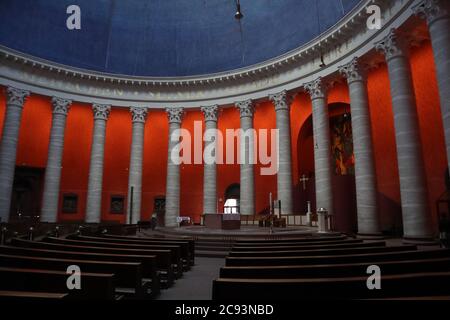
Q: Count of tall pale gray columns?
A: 12